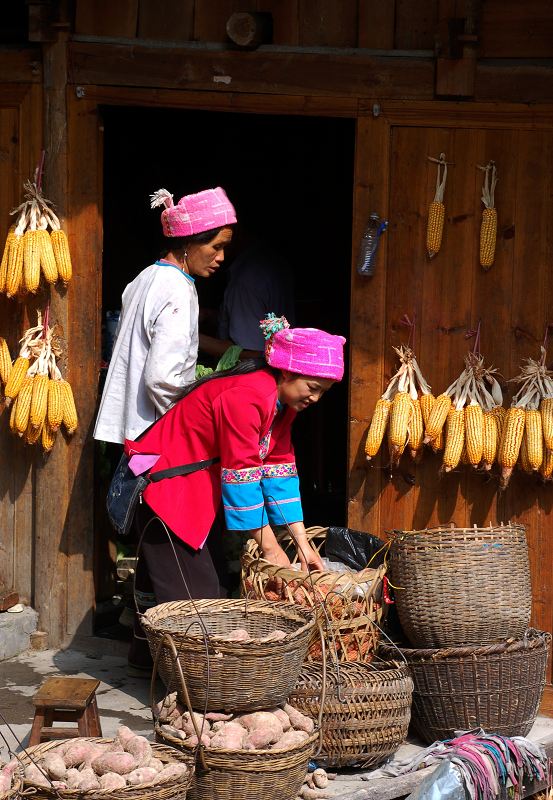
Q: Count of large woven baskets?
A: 7